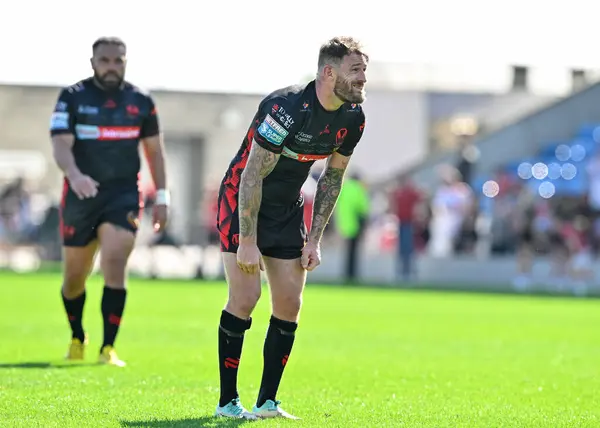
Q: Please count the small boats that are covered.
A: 0